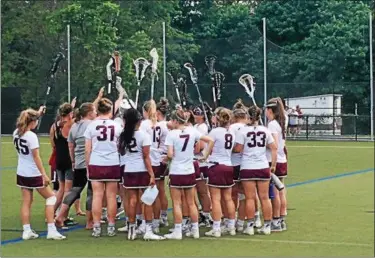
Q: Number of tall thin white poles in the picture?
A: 4